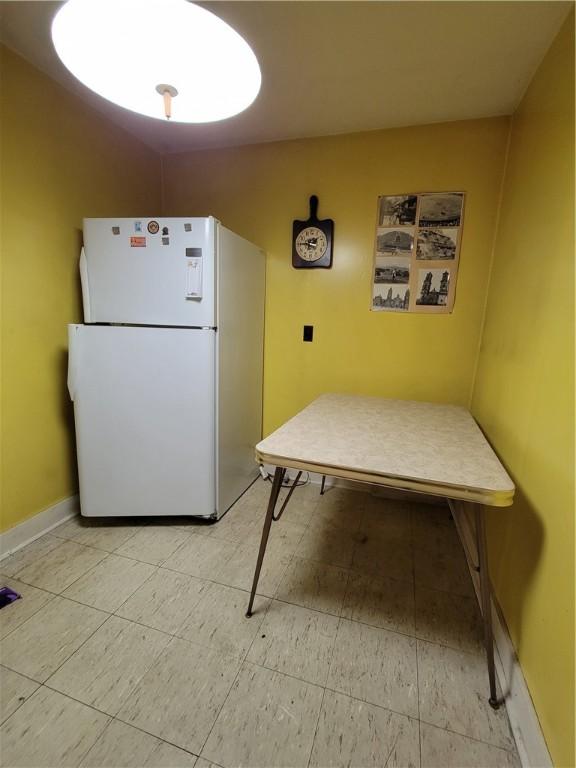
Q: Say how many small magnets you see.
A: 7